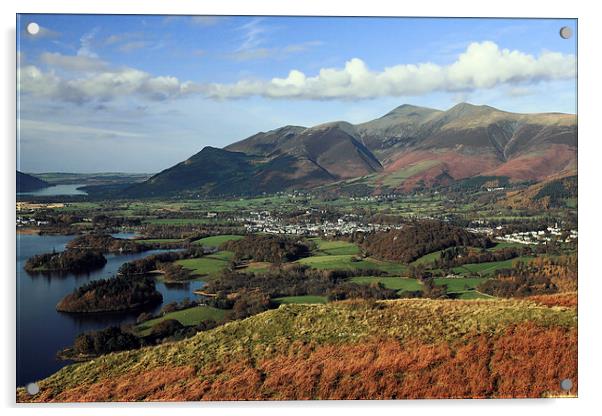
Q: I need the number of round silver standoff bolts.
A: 4